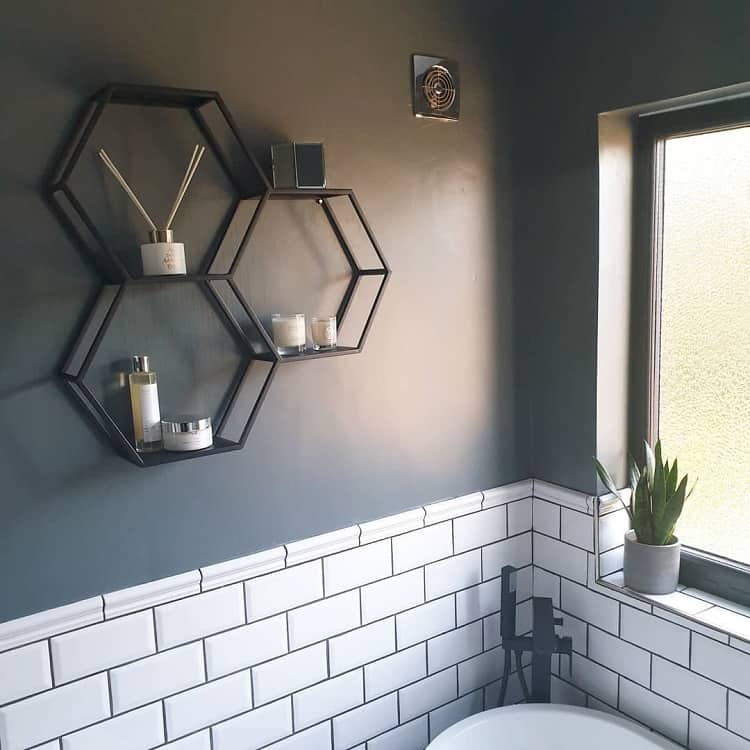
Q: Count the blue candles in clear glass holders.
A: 0